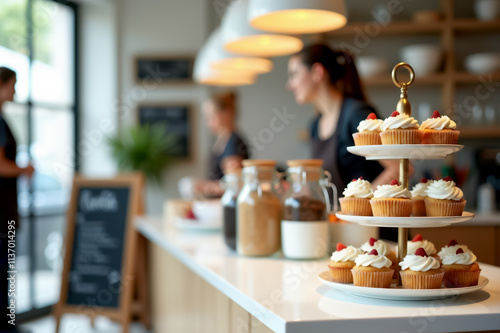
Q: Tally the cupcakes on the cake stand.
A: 14